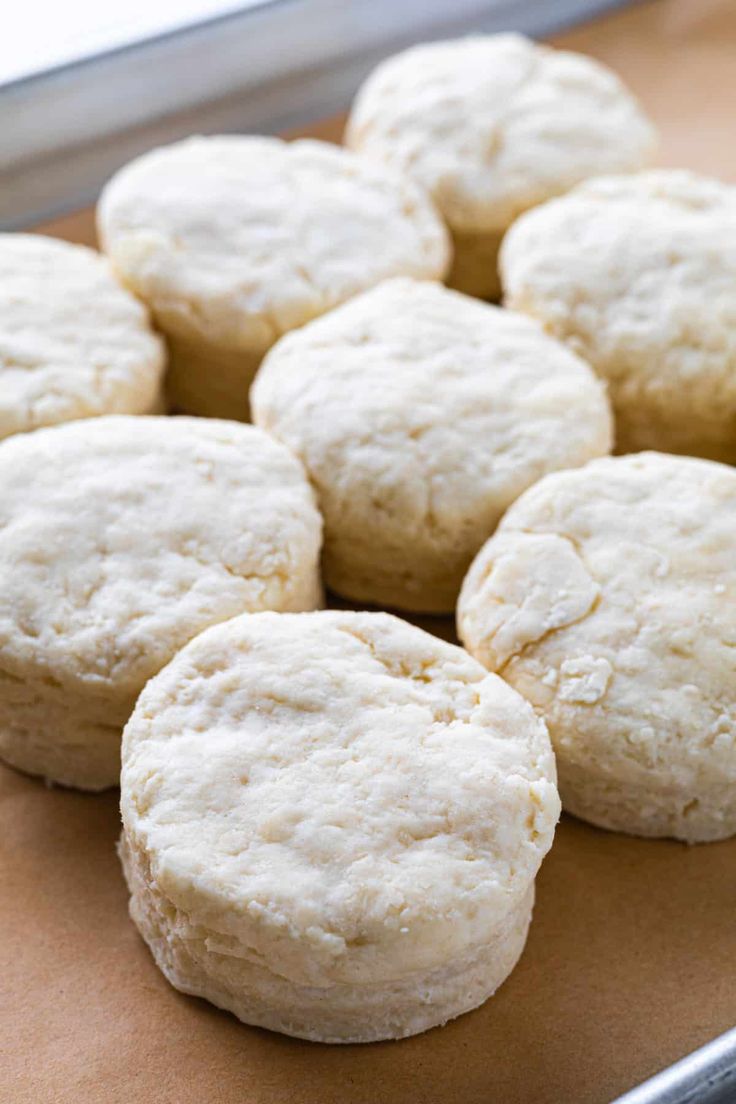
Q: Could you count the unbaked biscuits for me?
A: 8